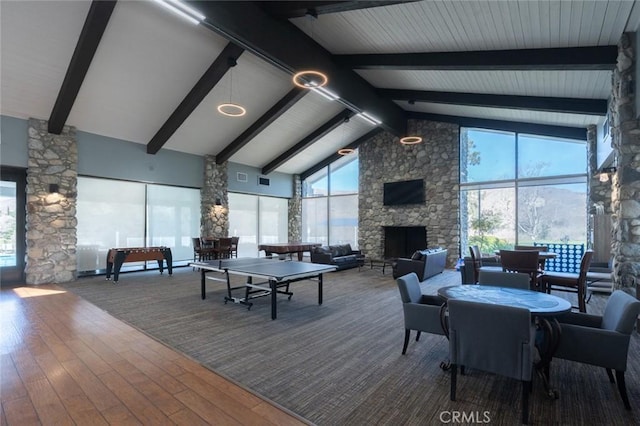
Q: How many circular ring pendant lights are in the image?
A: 4